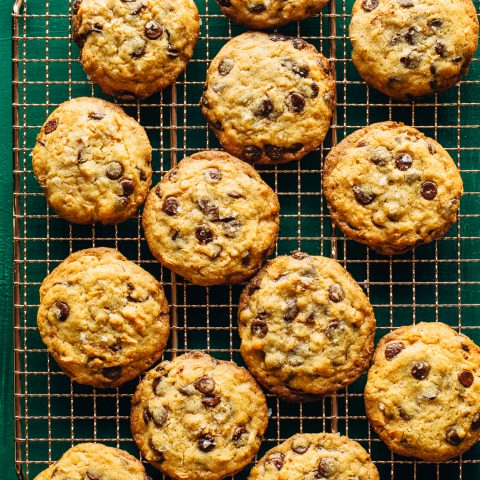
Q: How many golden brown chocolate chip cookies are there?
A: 13